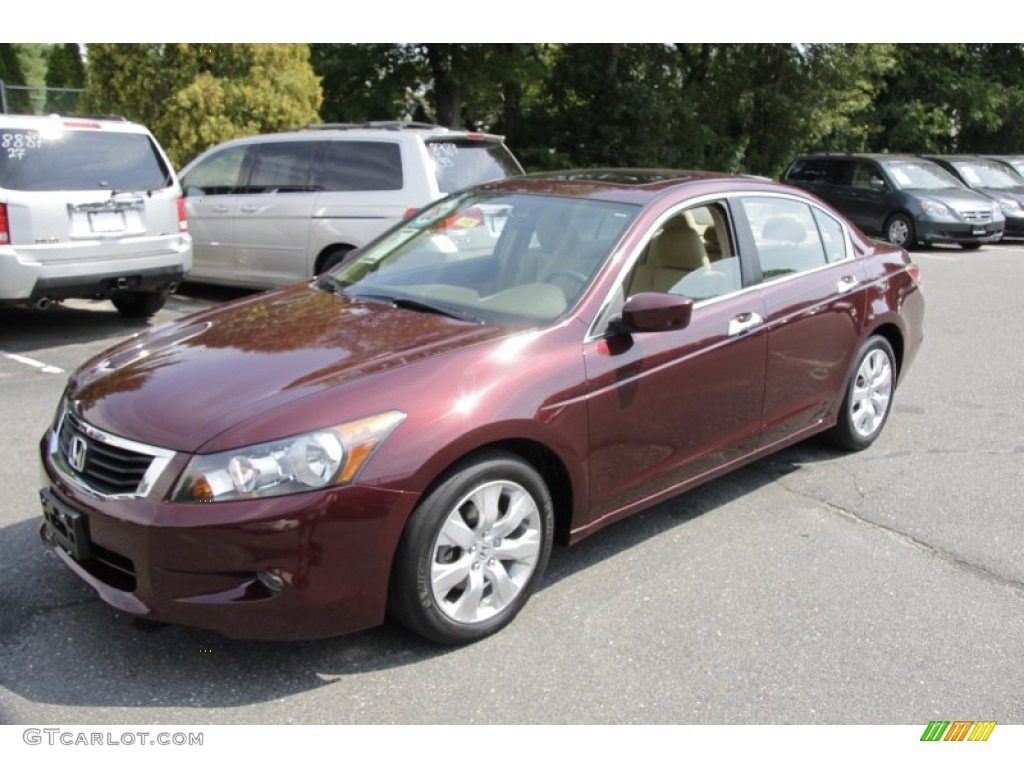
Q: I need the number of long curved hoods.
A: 1